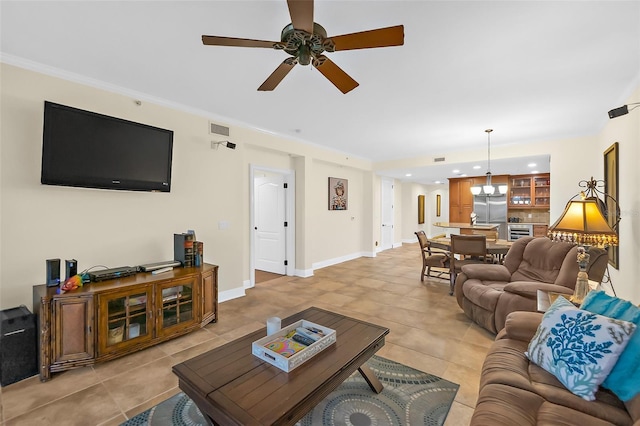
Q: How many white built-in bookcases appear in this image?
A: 0